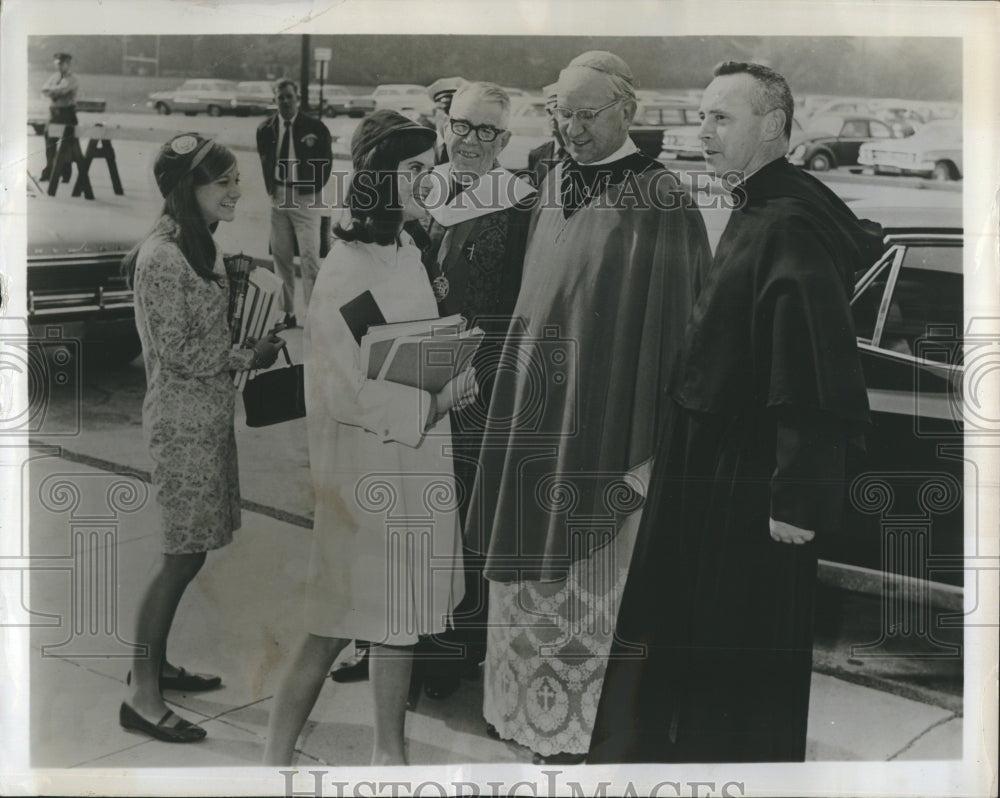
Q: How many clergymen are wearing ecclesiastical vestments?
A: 3